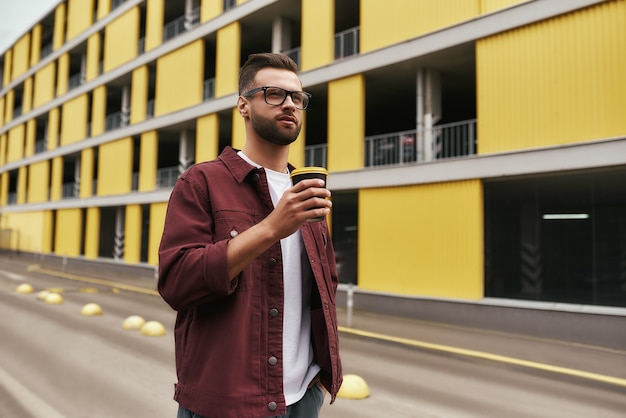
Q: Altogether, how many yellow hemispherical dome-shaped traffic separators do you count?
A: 7